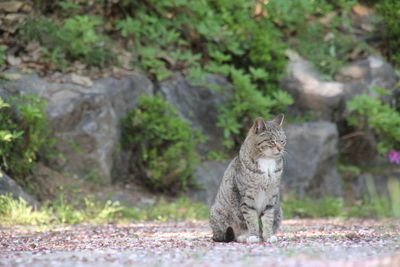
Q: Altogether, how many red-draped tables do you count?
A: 0